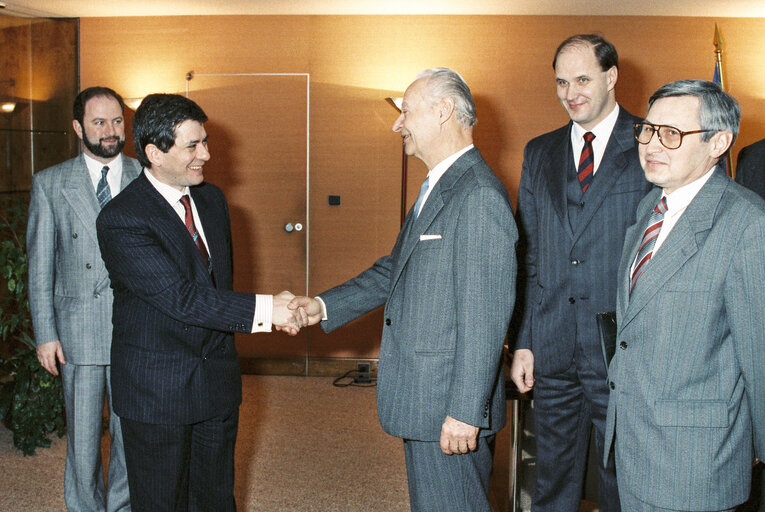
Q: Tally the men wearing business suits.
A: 5